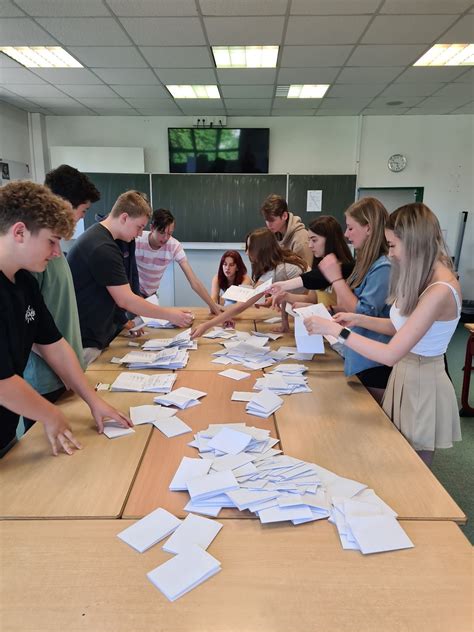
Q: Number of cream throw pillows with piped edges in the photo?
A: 0